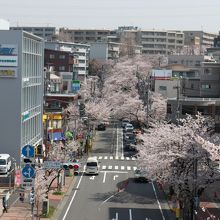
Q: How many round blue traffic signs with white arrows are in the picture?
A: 2